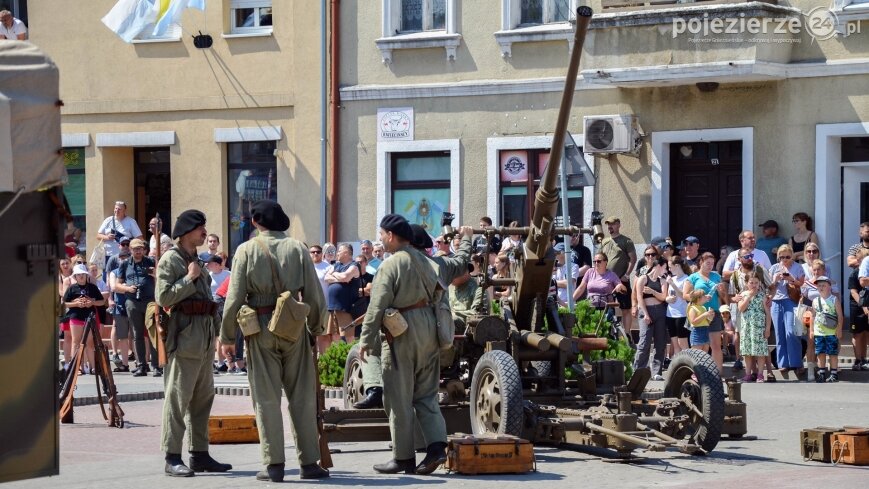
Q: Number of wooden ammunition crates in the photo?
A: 4